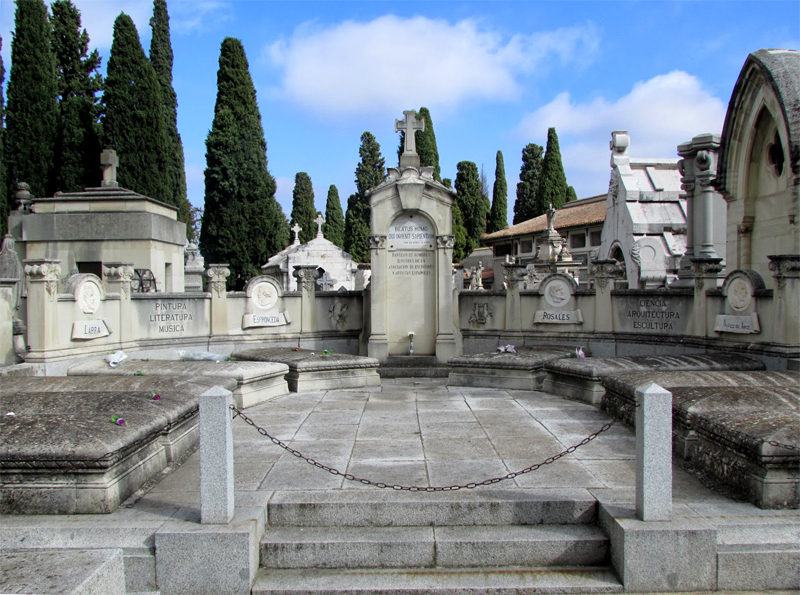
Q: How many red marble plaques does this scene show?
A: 0